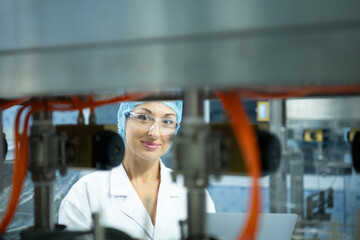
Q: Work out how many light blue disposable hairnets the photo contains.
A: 1